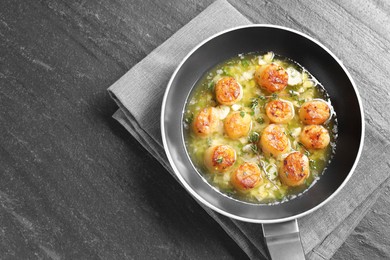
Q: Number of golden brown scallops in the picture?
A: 11